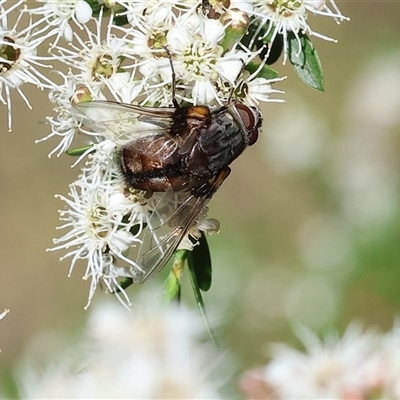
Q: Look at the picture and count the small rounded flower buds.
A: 2